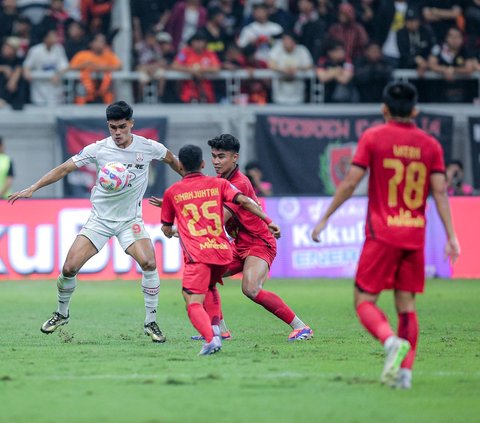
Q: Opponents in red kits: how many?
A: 3